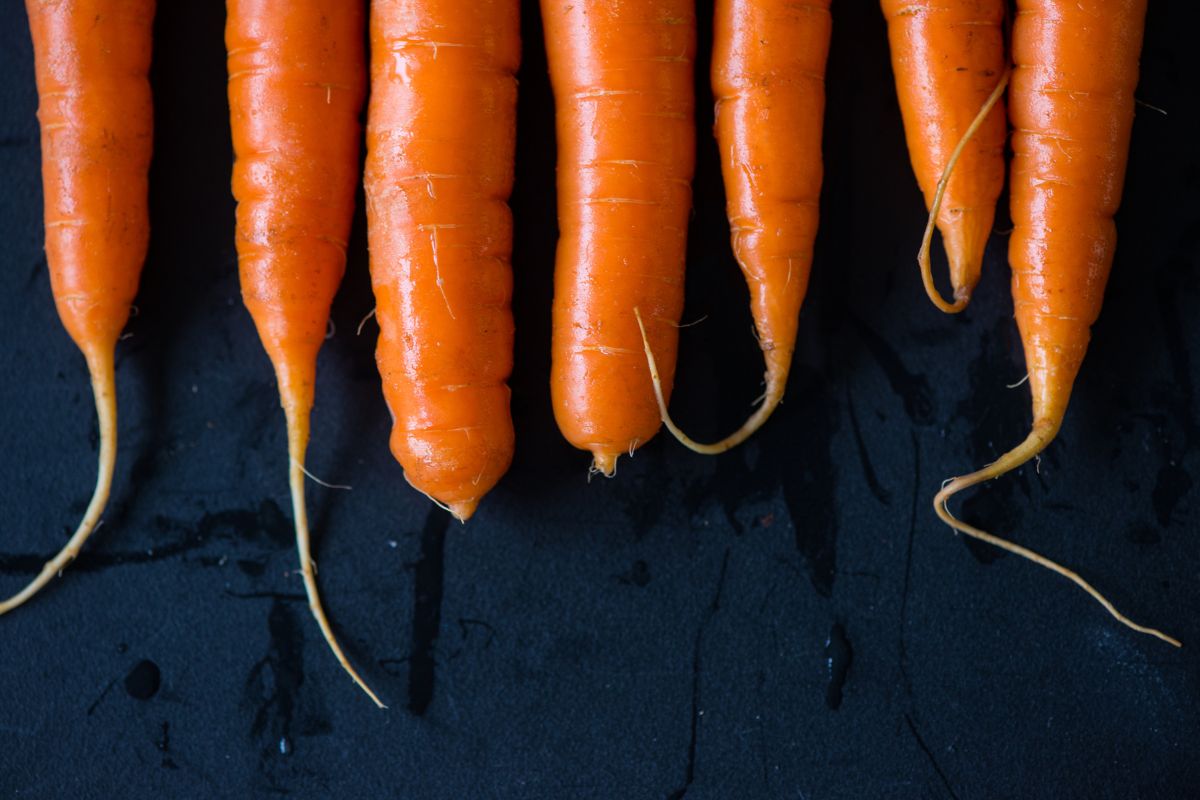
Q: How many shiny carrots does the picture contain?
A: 7